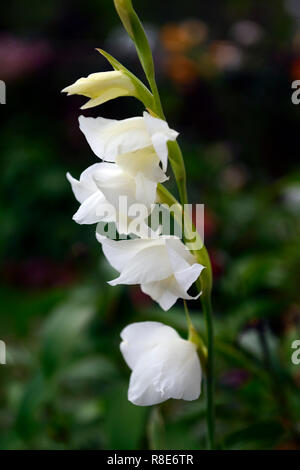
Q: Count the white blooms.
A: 4